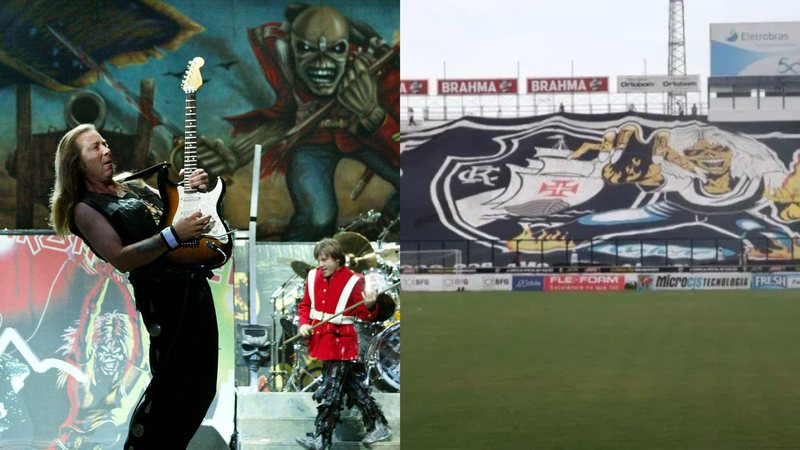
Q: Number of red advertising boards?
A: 4